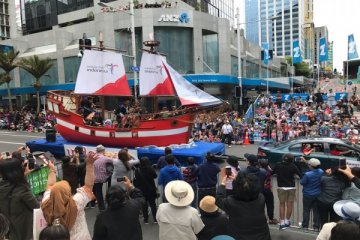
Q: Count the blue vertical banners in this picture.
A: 4